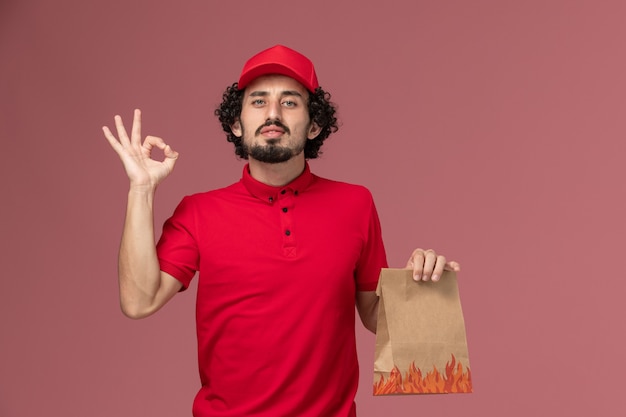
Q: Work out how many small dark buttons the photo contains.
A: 5